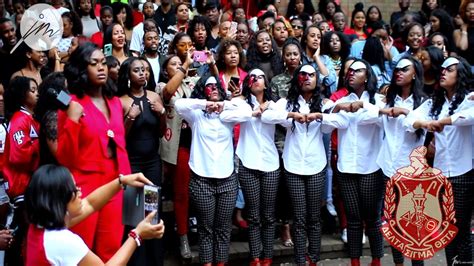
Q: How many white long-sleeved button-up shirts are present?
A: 6